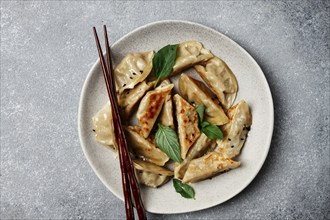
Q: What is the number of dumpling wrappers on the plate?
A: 14